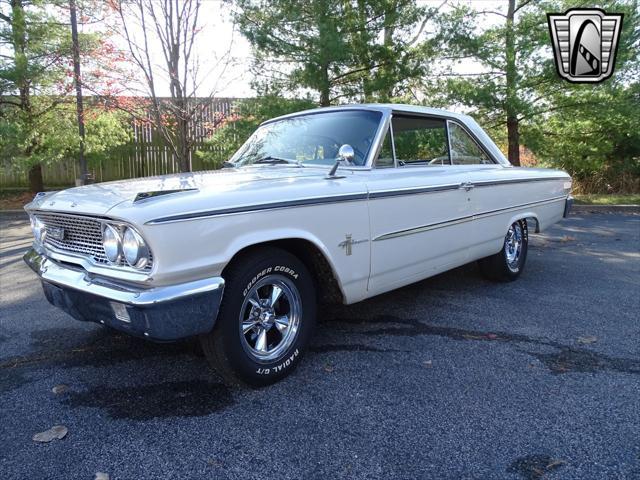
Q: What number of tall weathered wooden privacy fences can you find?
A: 1